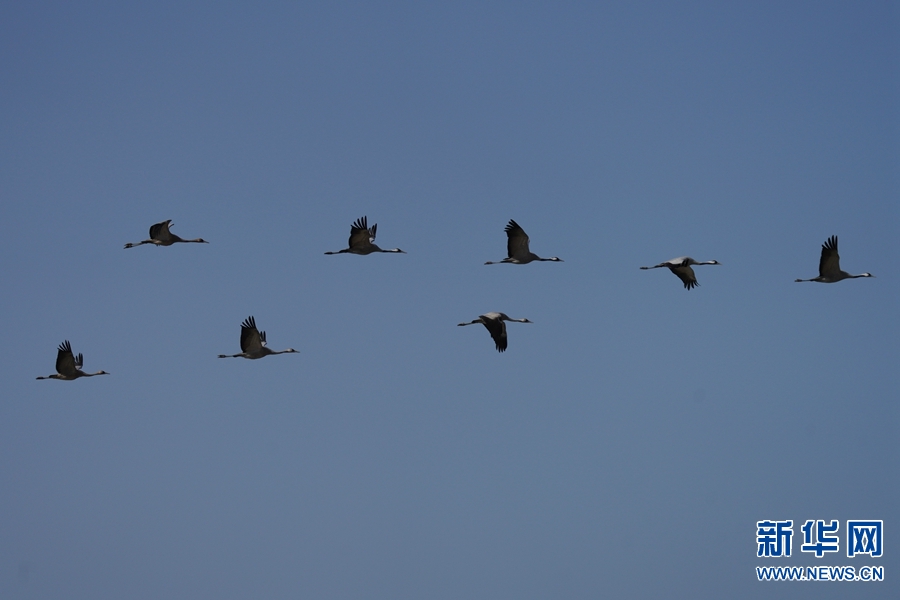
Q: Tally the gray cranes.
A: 8